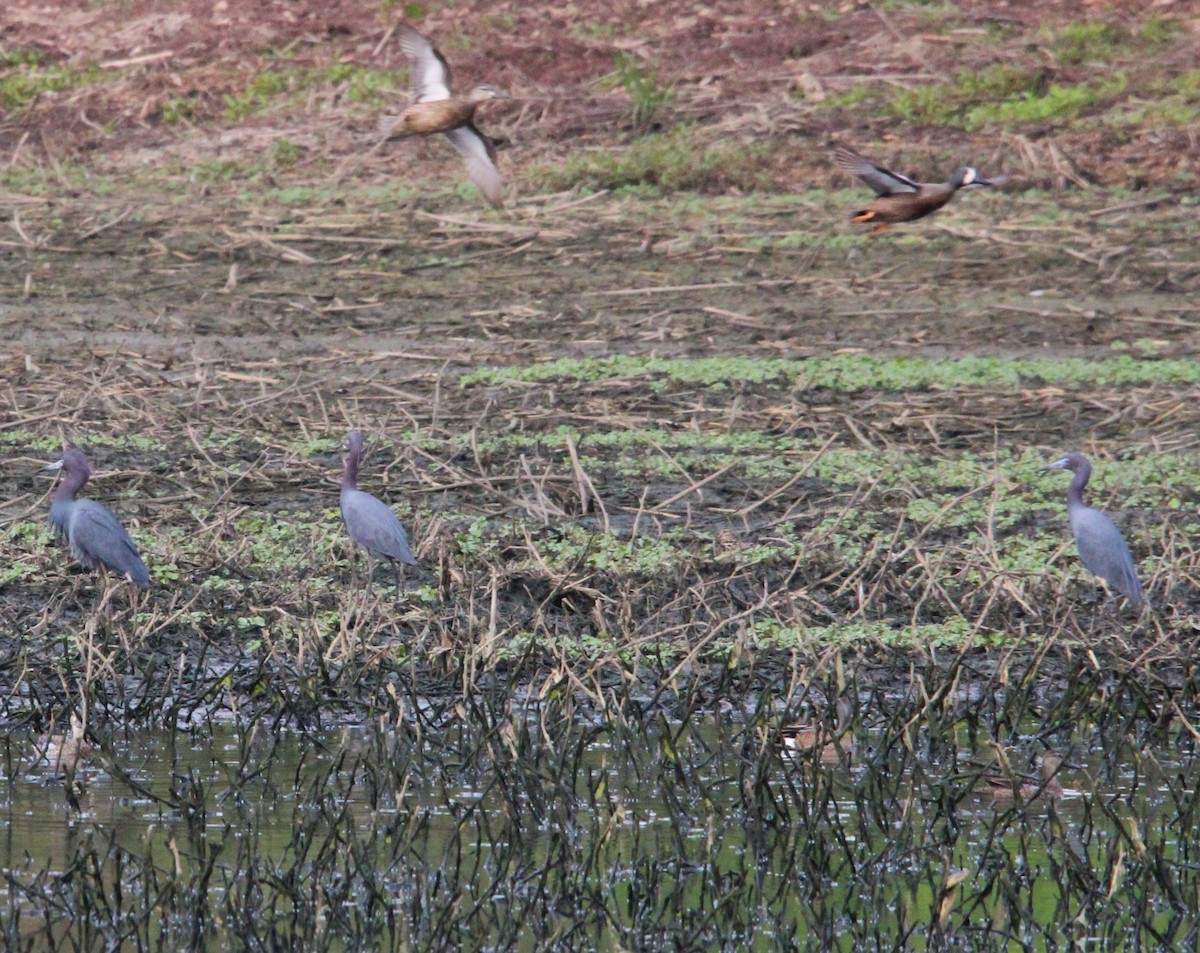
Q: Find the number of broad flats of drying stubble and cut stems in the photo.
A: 1